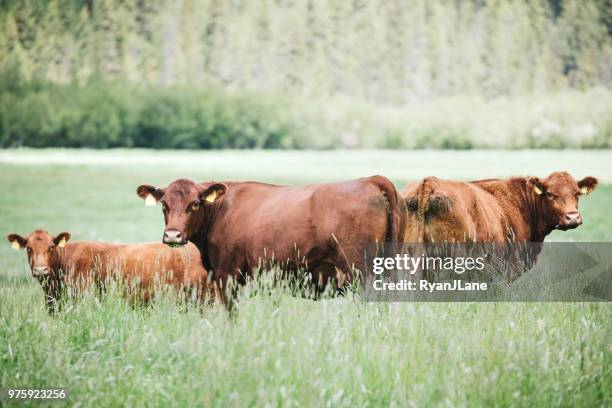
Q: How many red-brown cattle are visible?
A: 3